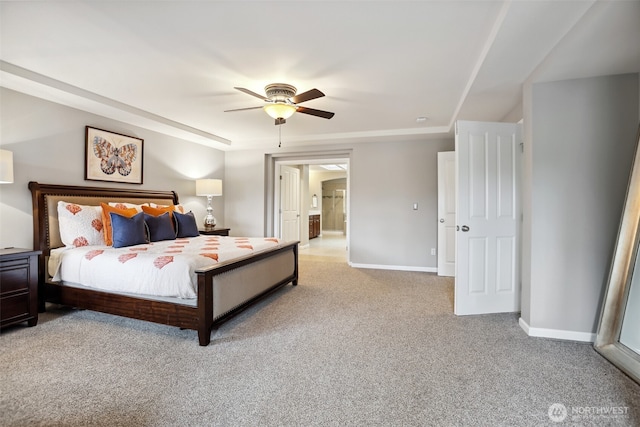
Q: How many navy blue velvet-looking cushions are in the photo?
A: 3